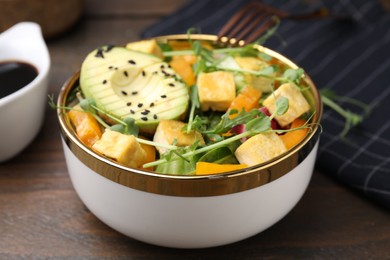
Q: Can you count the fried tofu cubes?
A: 7